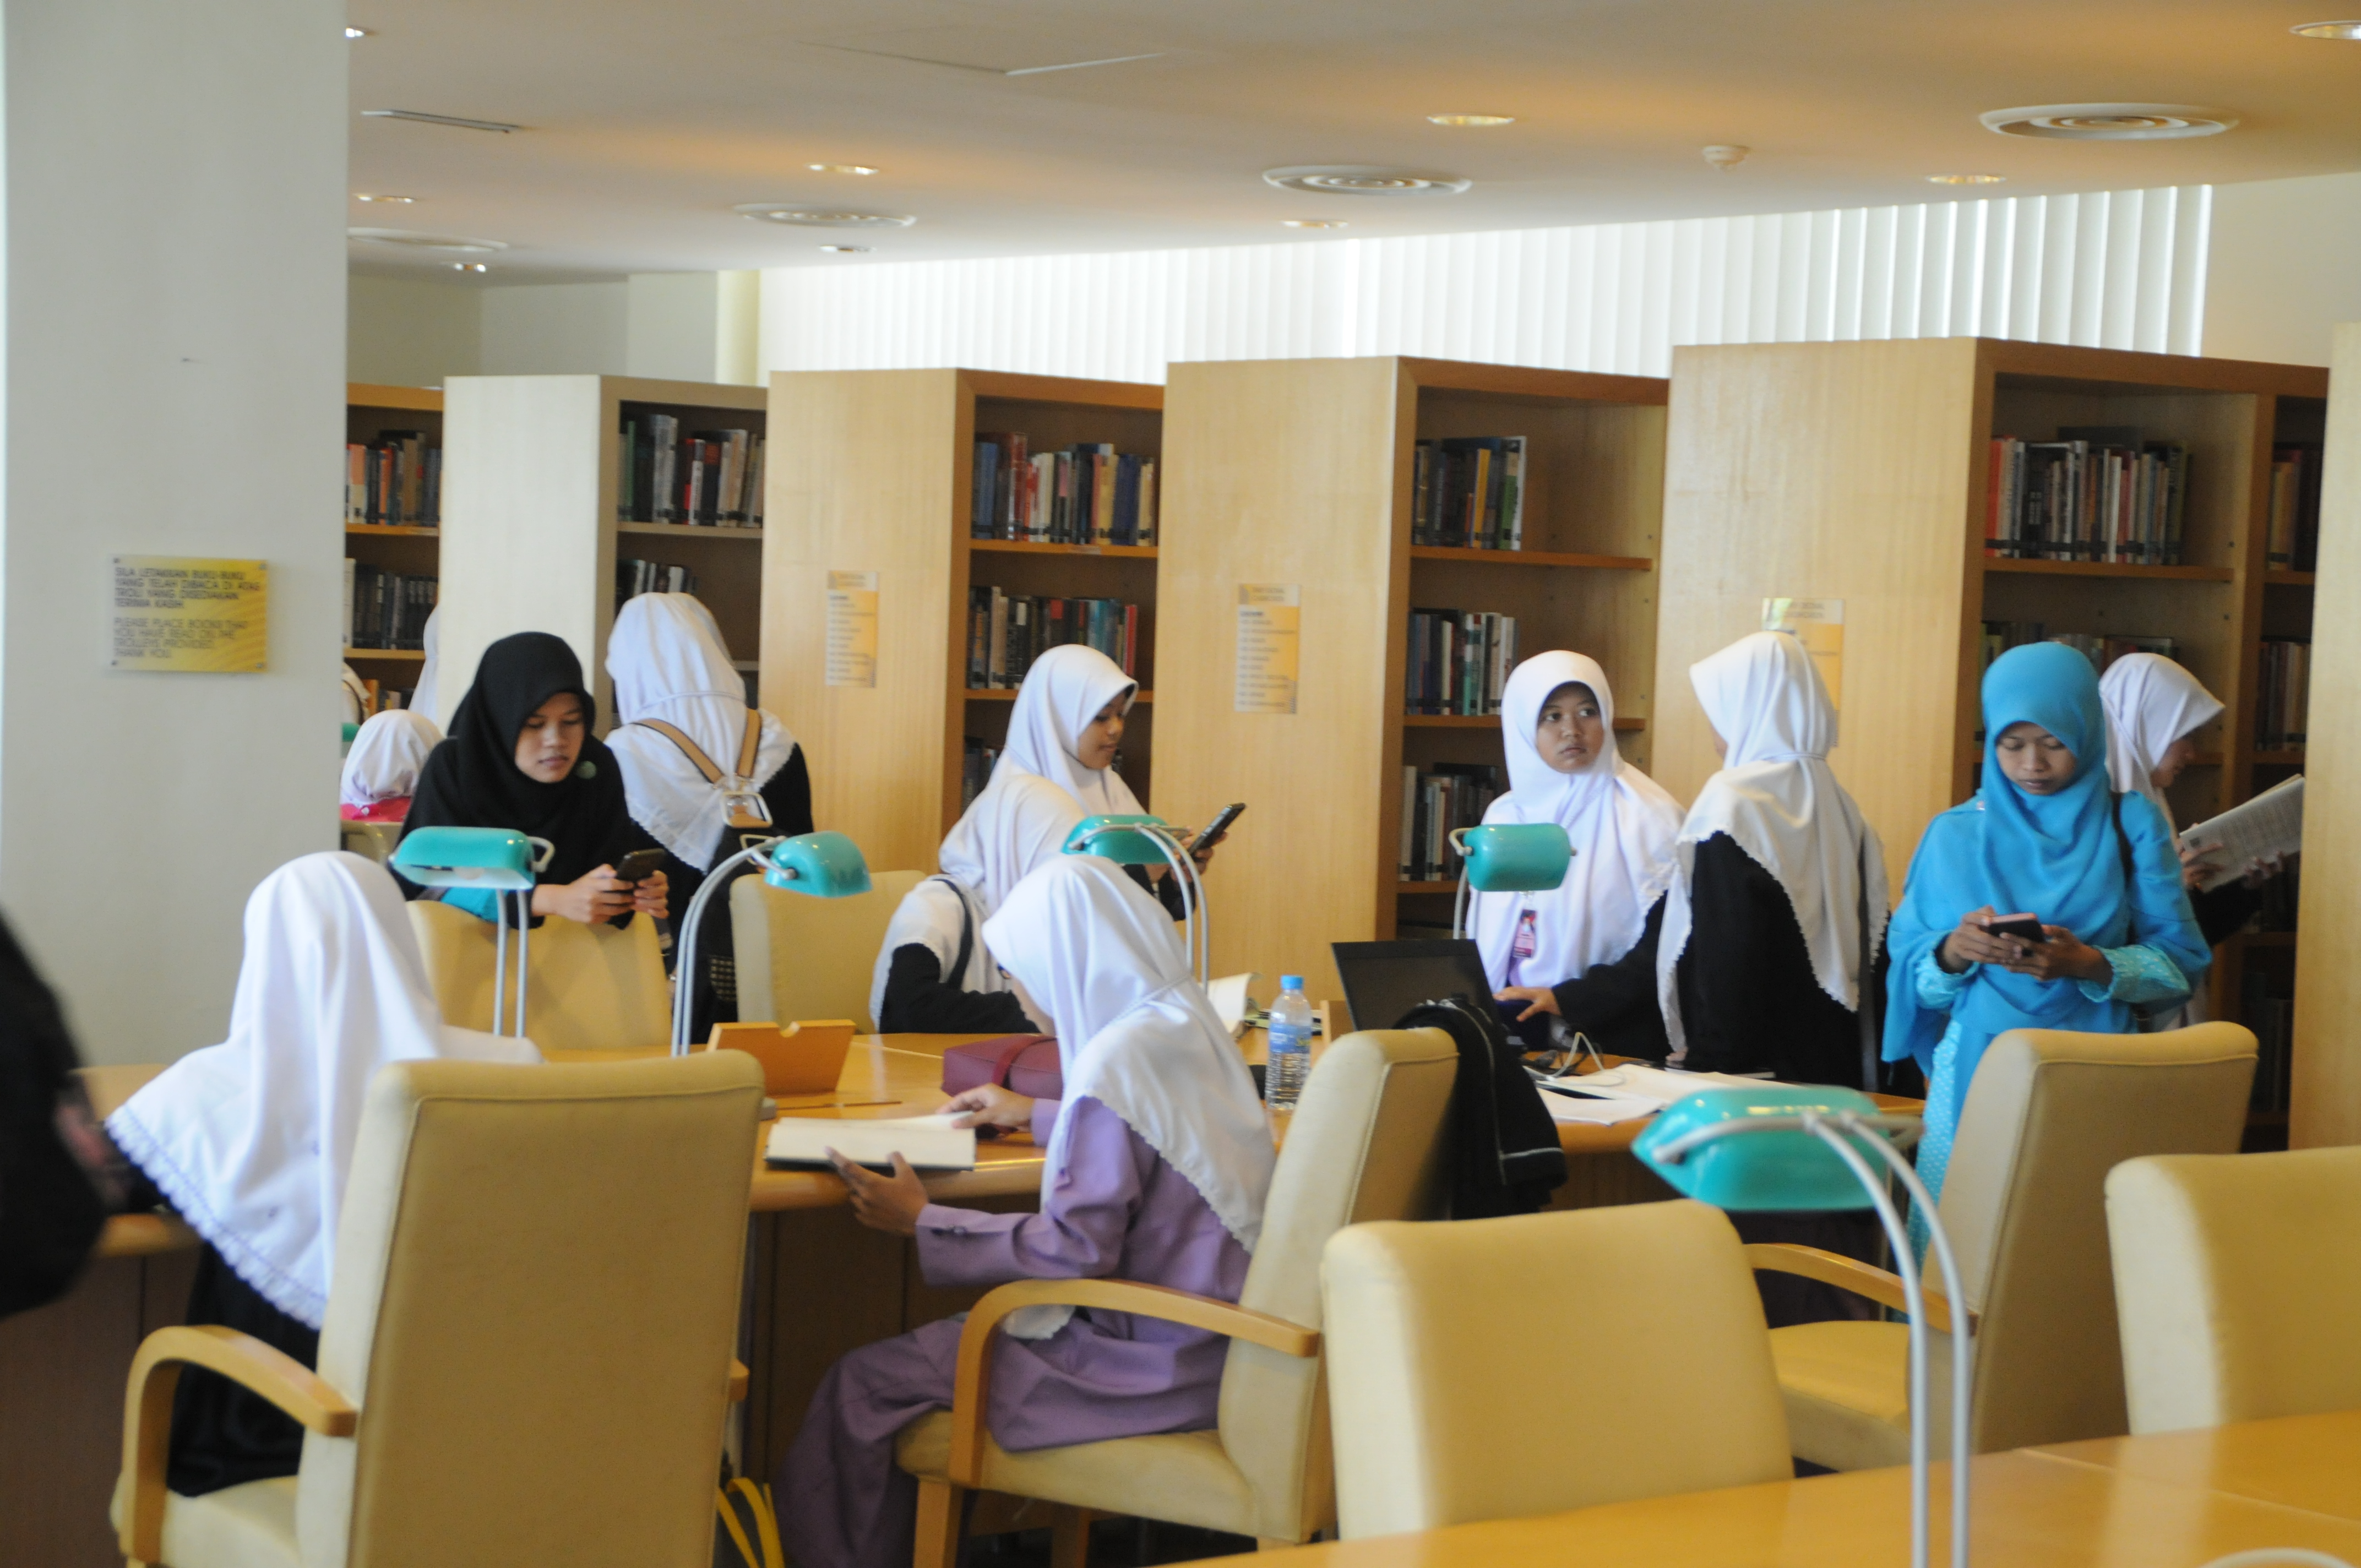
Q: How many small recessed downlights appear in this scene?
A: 9